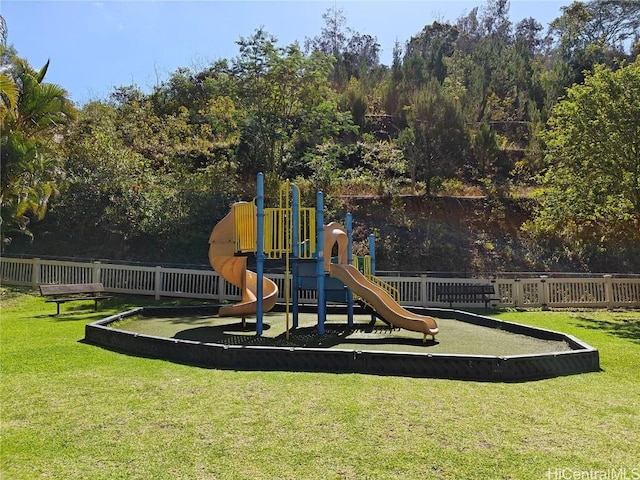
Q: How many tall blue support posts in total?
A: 5